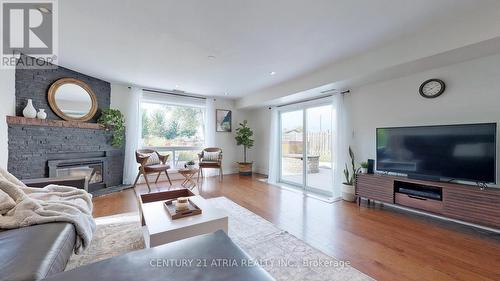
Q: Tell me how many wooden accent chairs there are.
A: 2